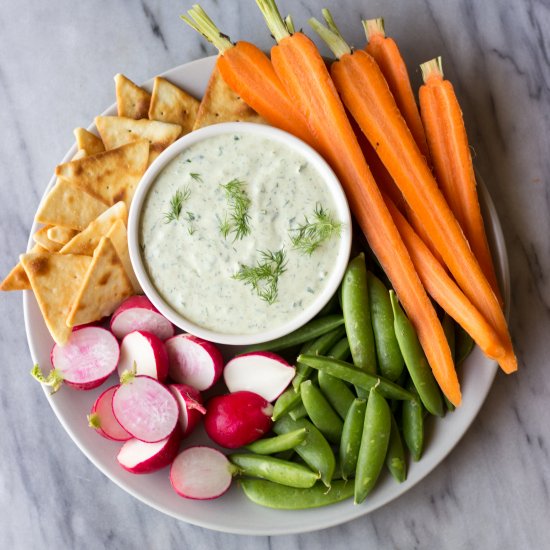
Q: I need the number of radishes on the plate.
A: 11